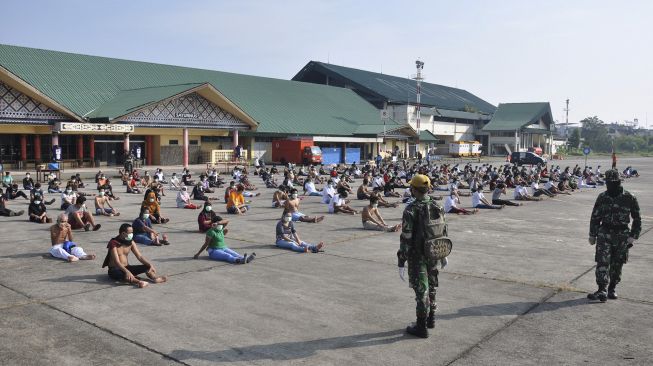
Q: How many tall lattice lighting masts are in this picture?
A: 2